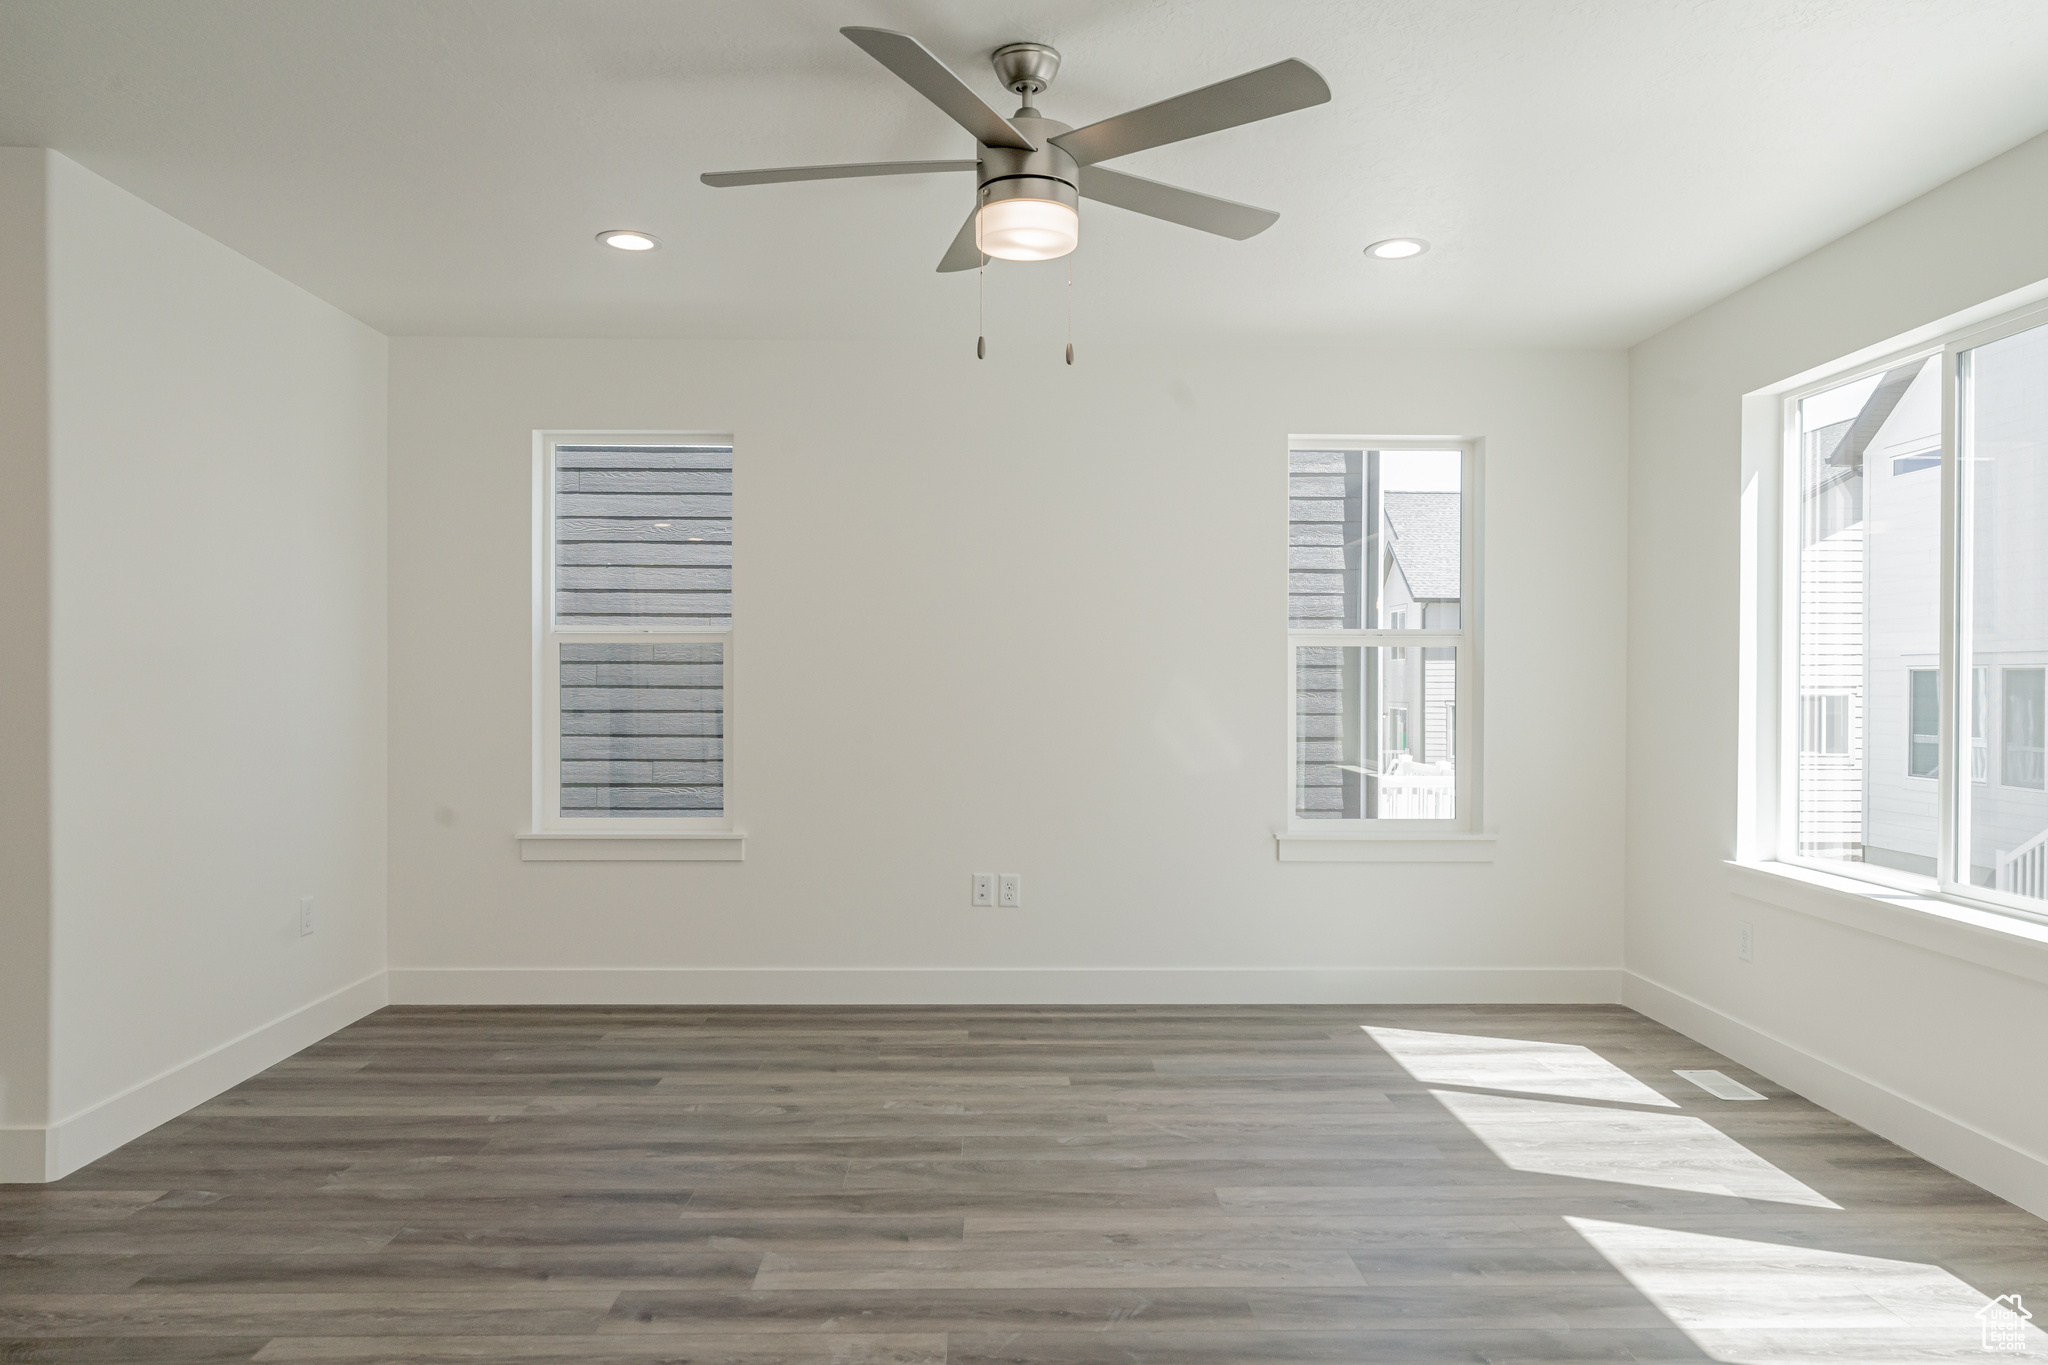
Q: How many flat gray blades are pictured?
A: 5